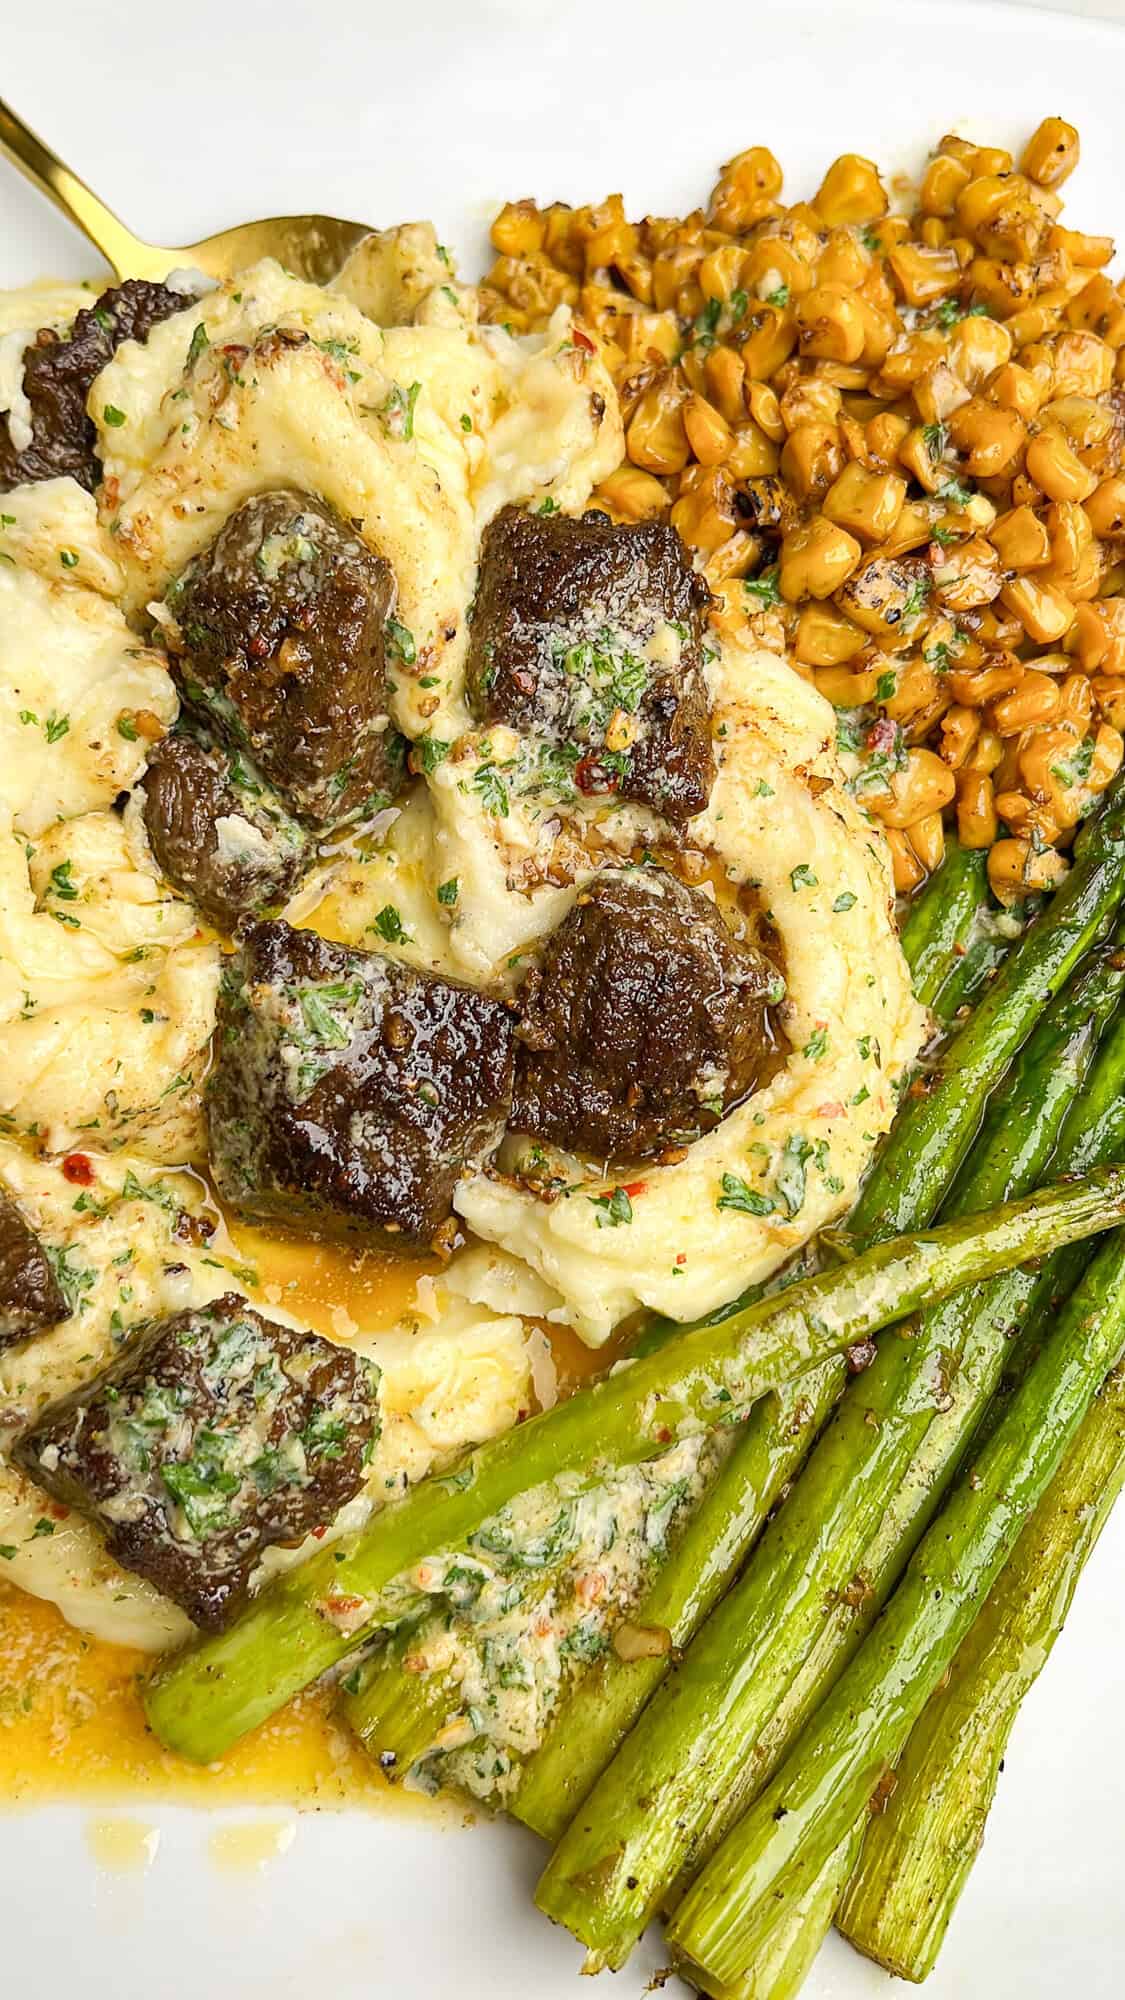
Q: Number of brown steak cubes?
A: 8